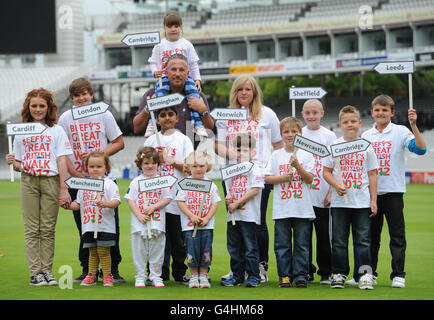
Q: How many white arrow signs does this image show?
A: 13